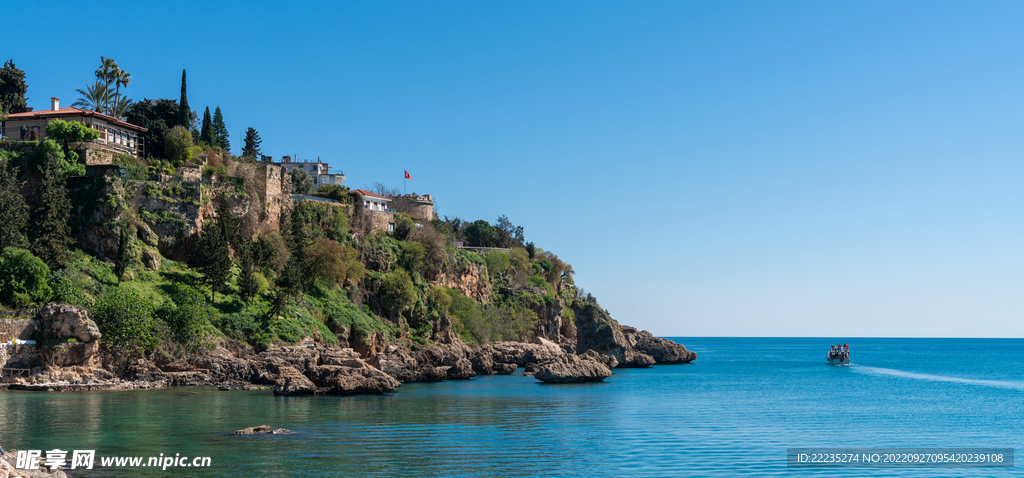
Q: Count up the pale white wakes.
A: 1